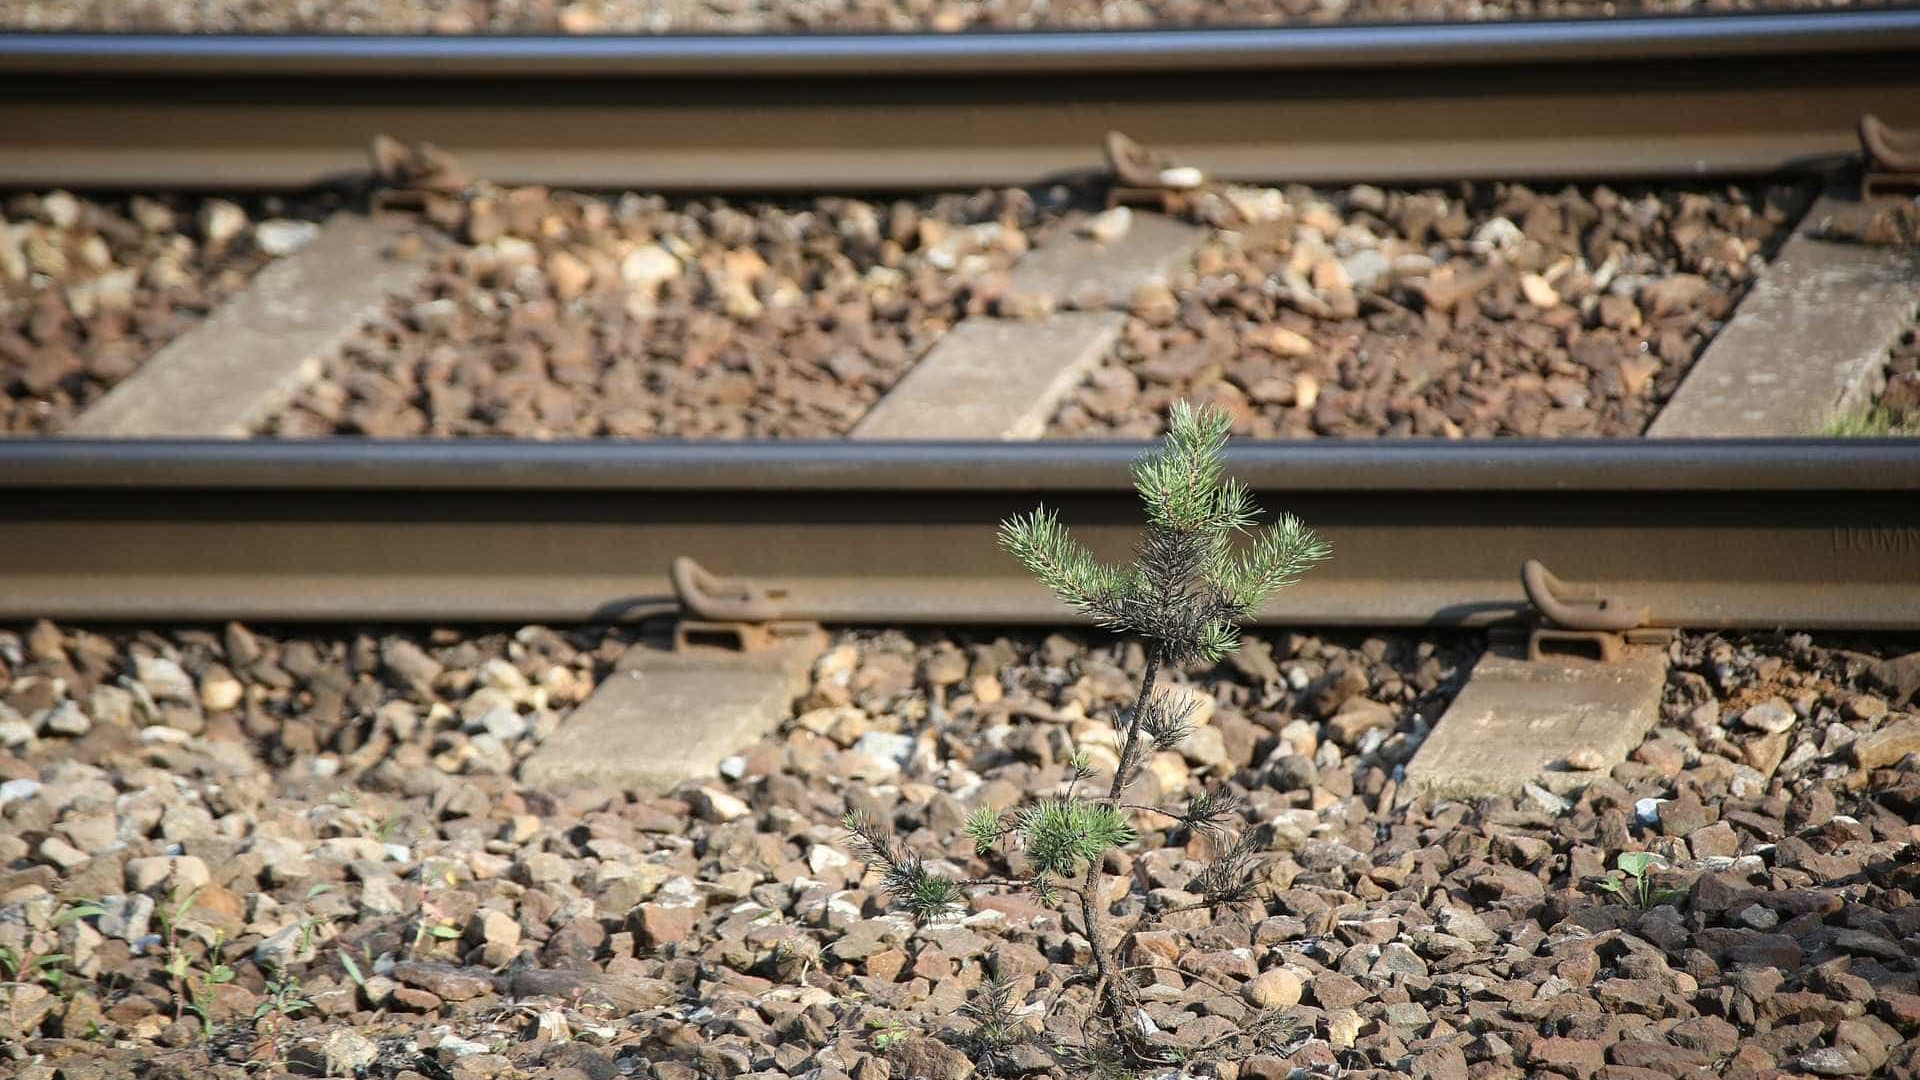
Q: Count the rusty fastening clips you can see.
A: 5